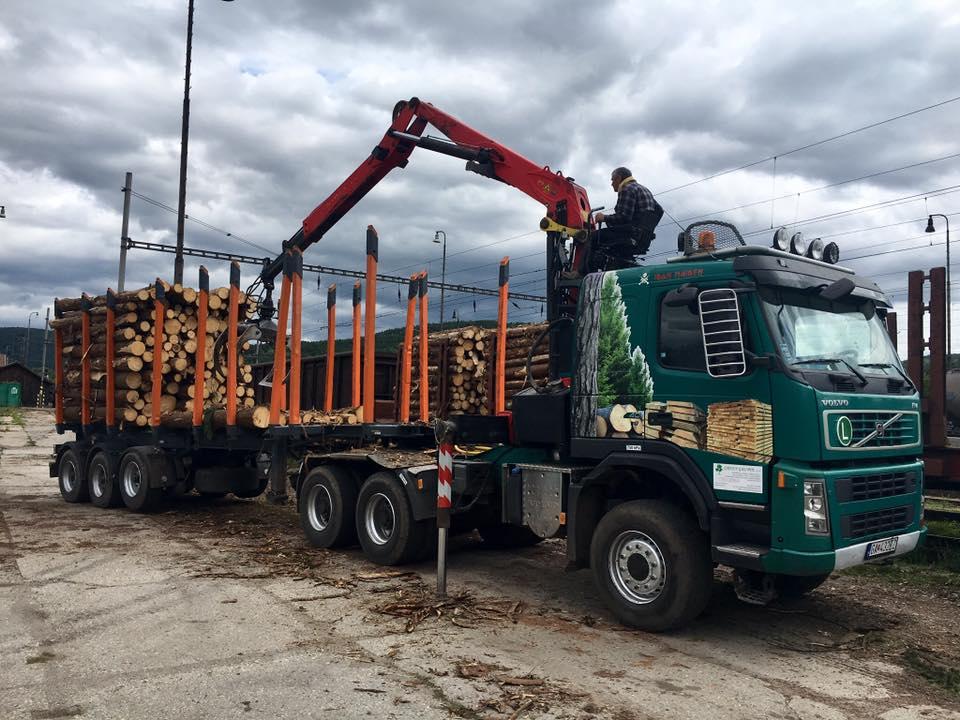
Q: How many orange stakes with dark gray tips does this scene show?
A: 14